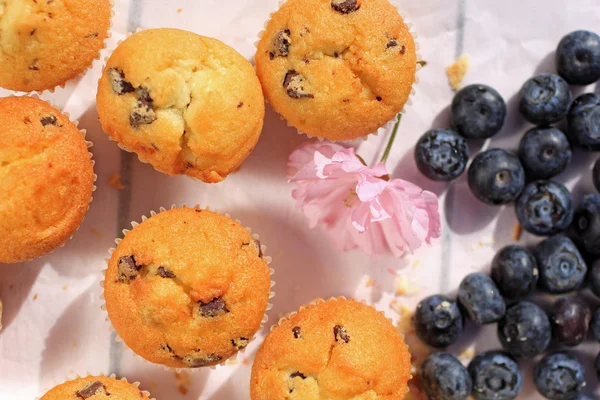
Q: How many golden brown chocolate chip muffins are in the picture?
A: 7